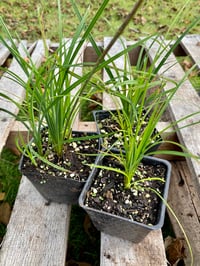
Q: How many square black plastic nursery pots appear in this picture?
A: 3